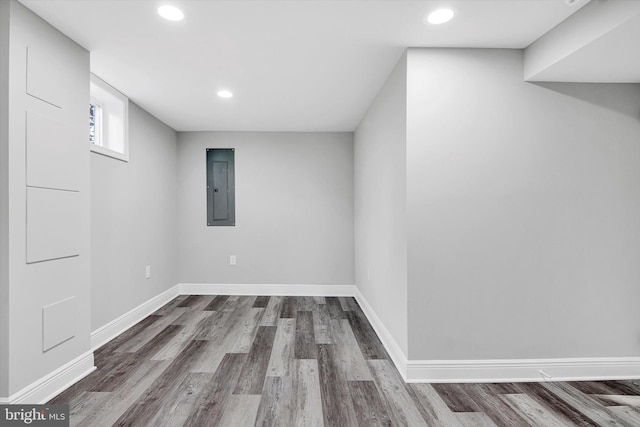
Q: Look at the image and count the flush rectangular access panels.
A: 4